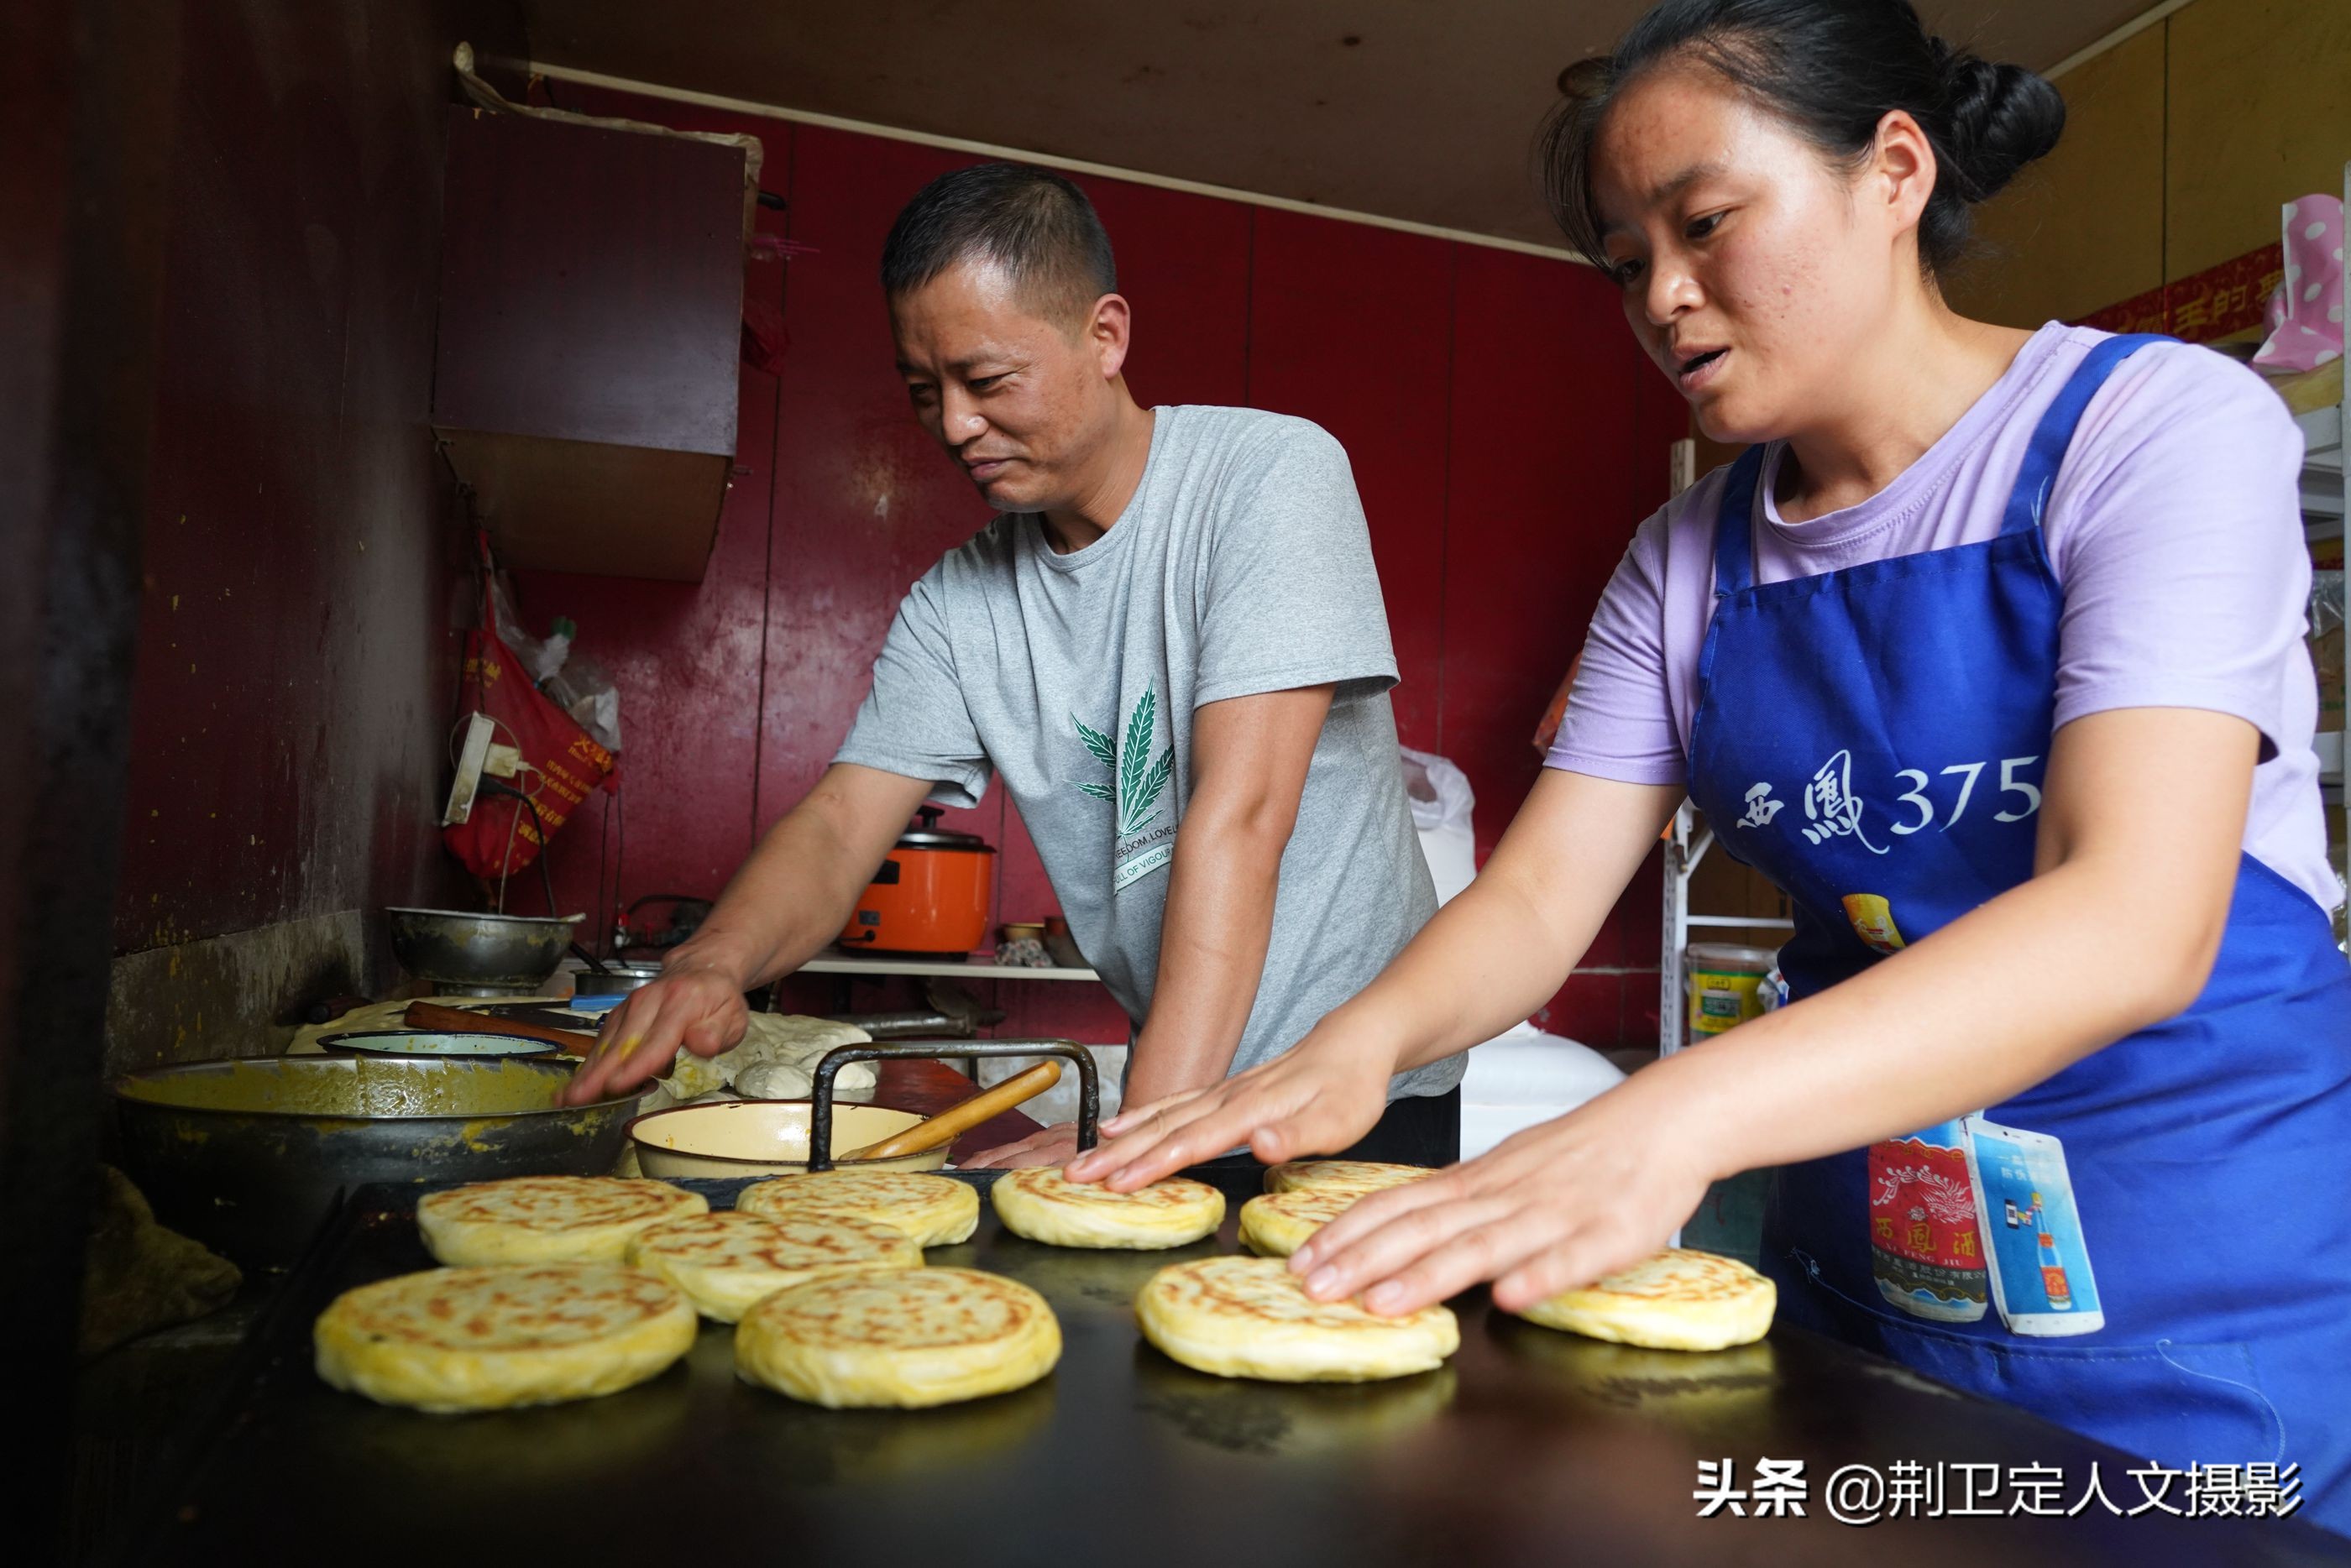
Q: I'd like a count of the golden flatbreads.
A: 10